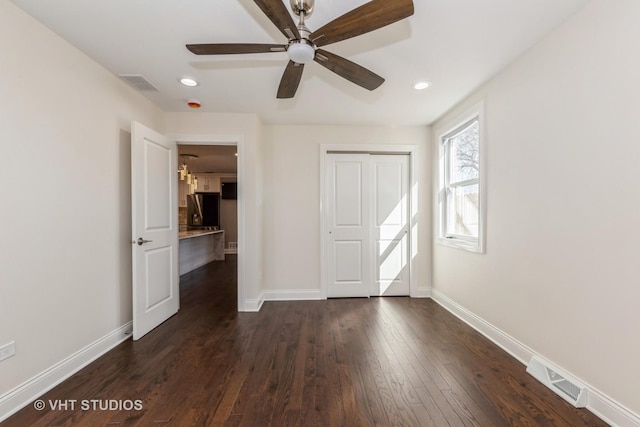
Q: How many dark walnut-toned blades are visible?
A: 5